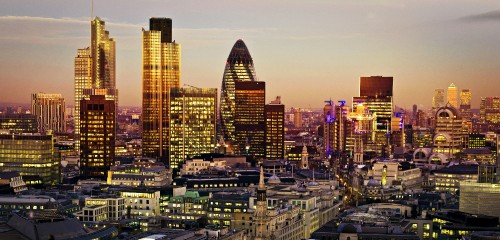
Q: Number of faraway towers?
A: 3